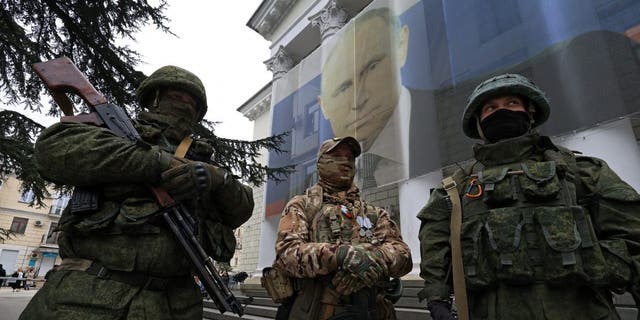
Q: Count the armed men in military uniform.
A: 3